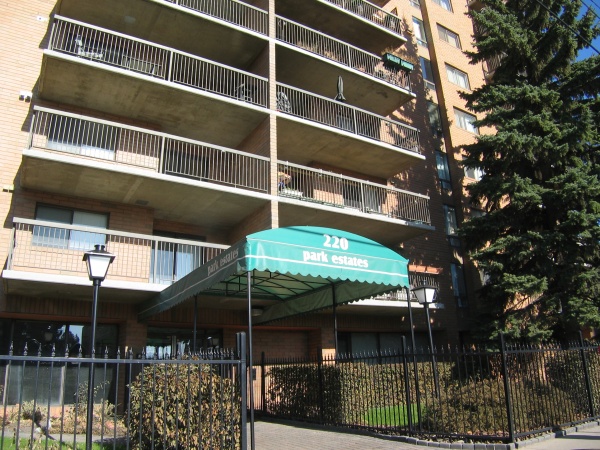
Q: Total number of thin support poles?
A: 4